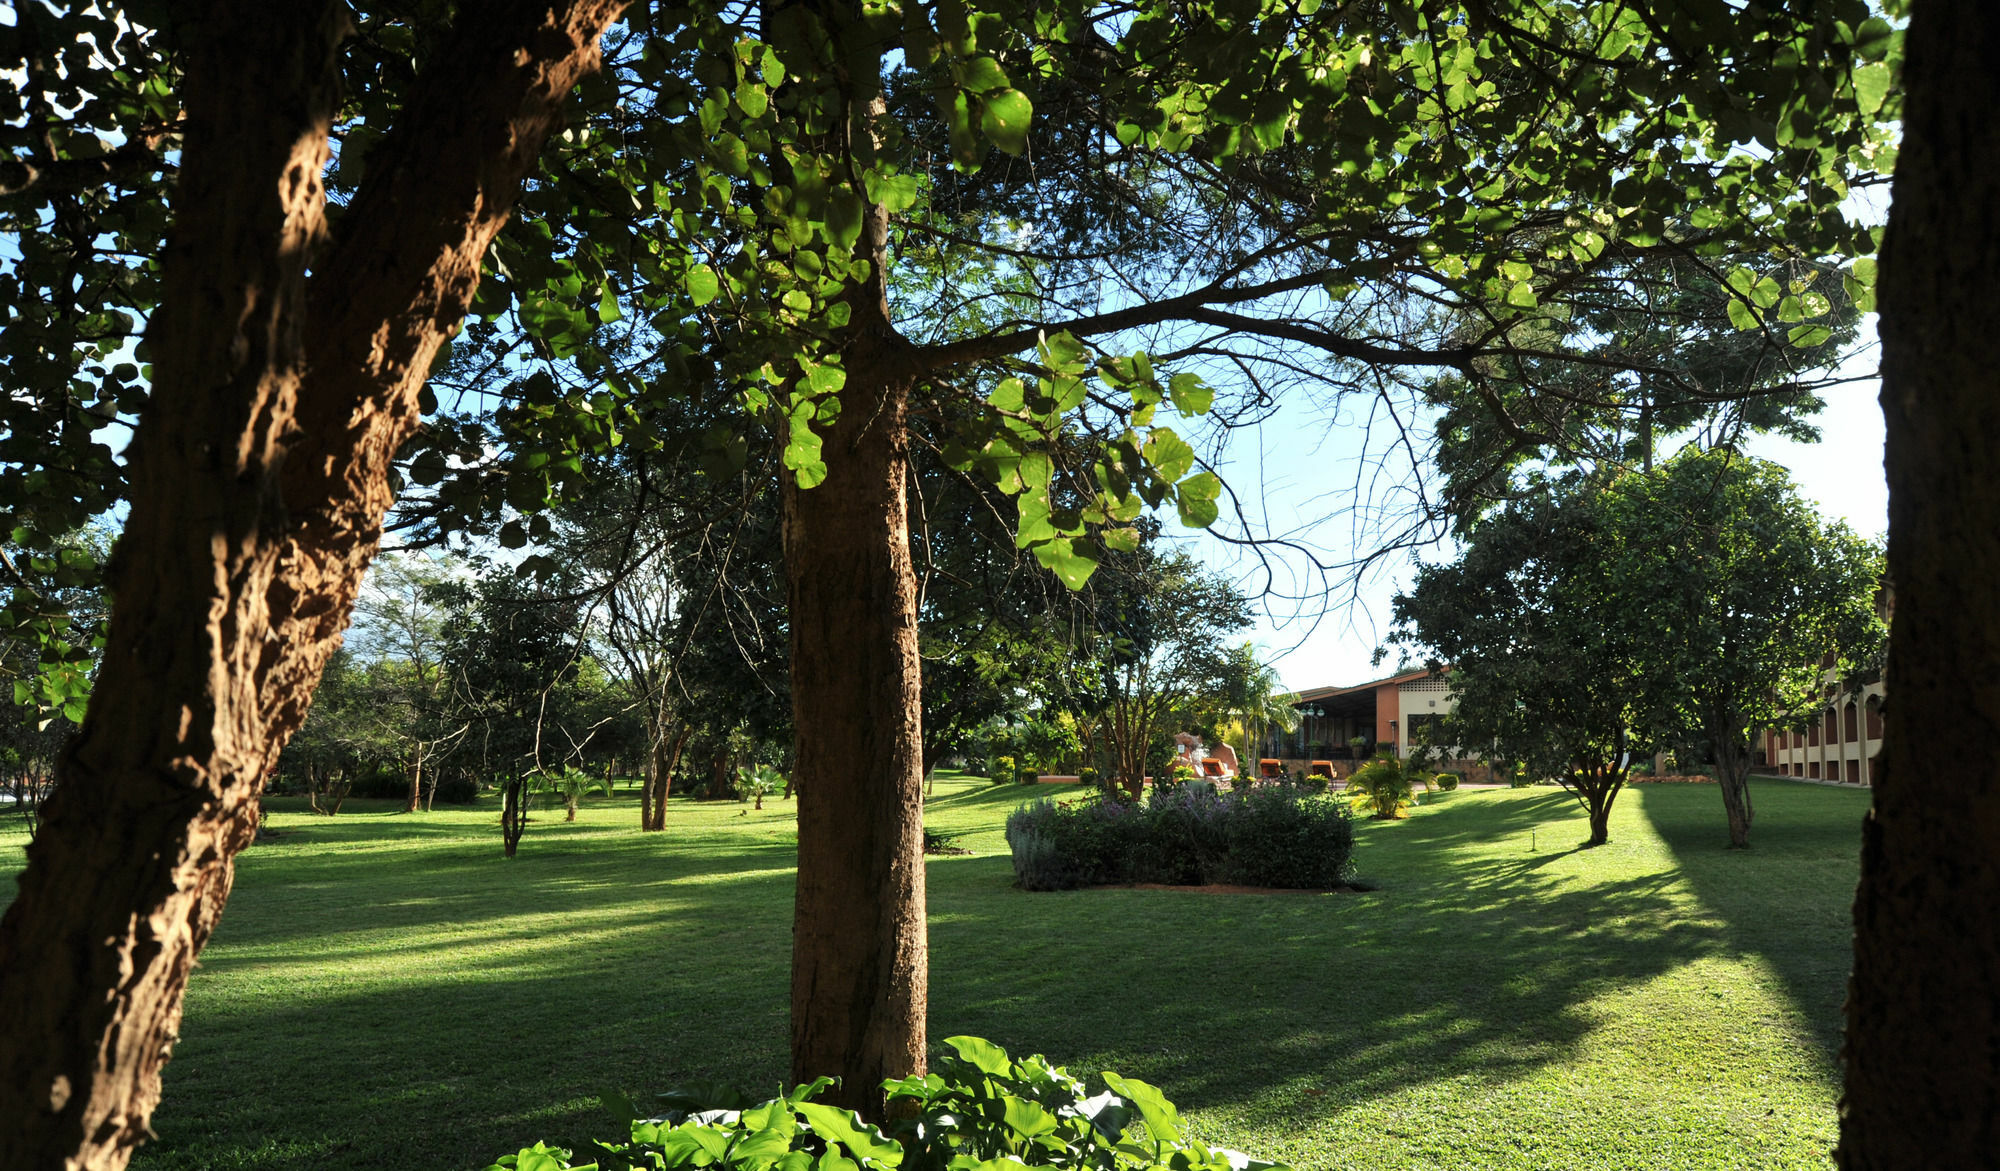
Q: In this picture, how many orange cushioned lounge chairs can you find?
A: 3